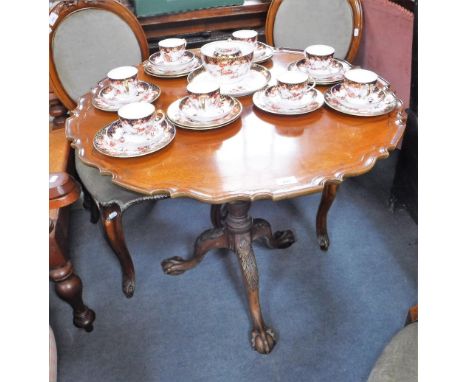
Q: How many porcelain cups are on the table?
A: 8